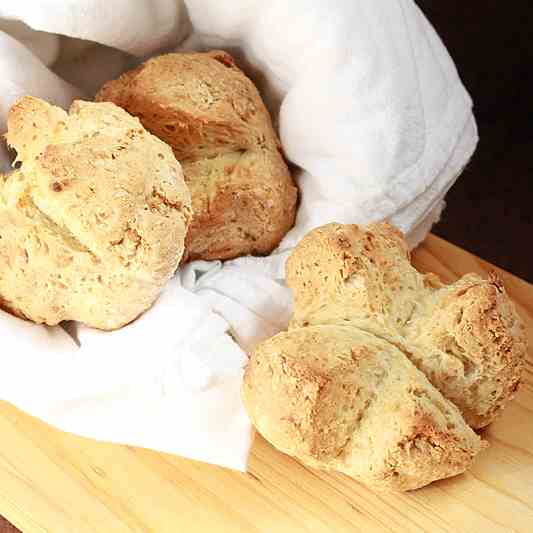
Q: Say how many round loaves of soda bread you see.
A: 3